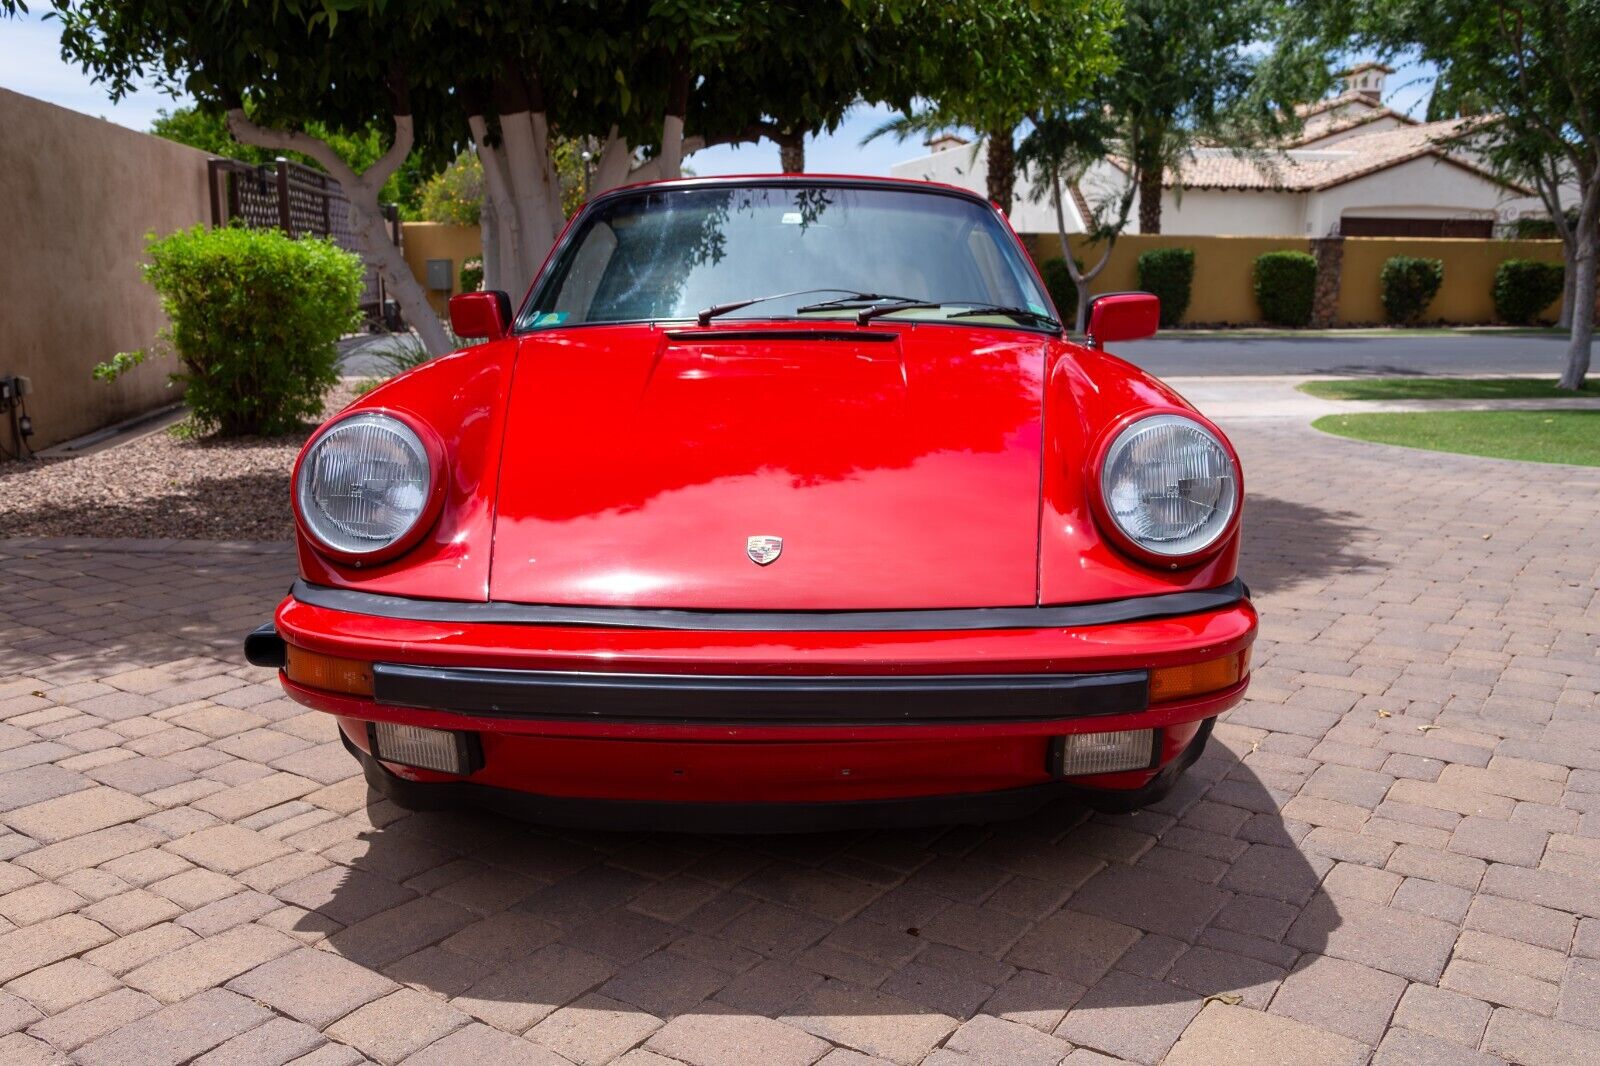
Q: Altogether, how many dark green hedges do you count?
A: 5